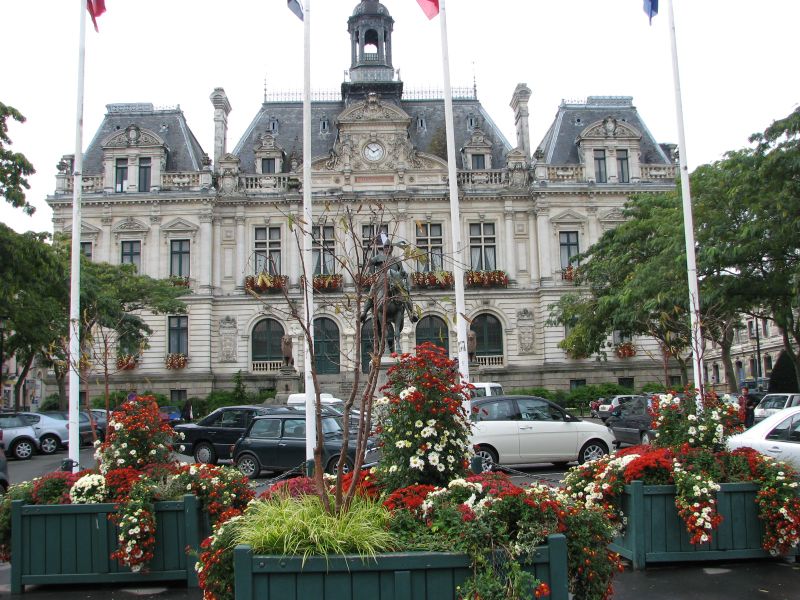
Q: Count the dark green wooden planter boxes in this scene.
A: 3